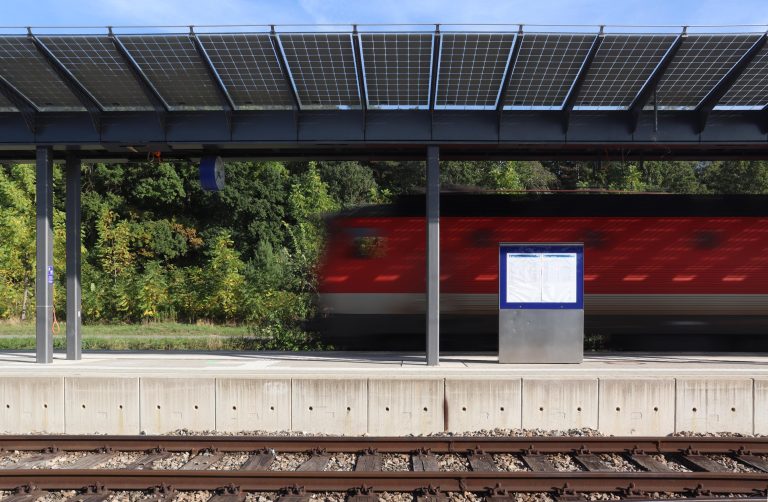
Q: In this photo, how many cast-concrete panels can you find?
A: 11